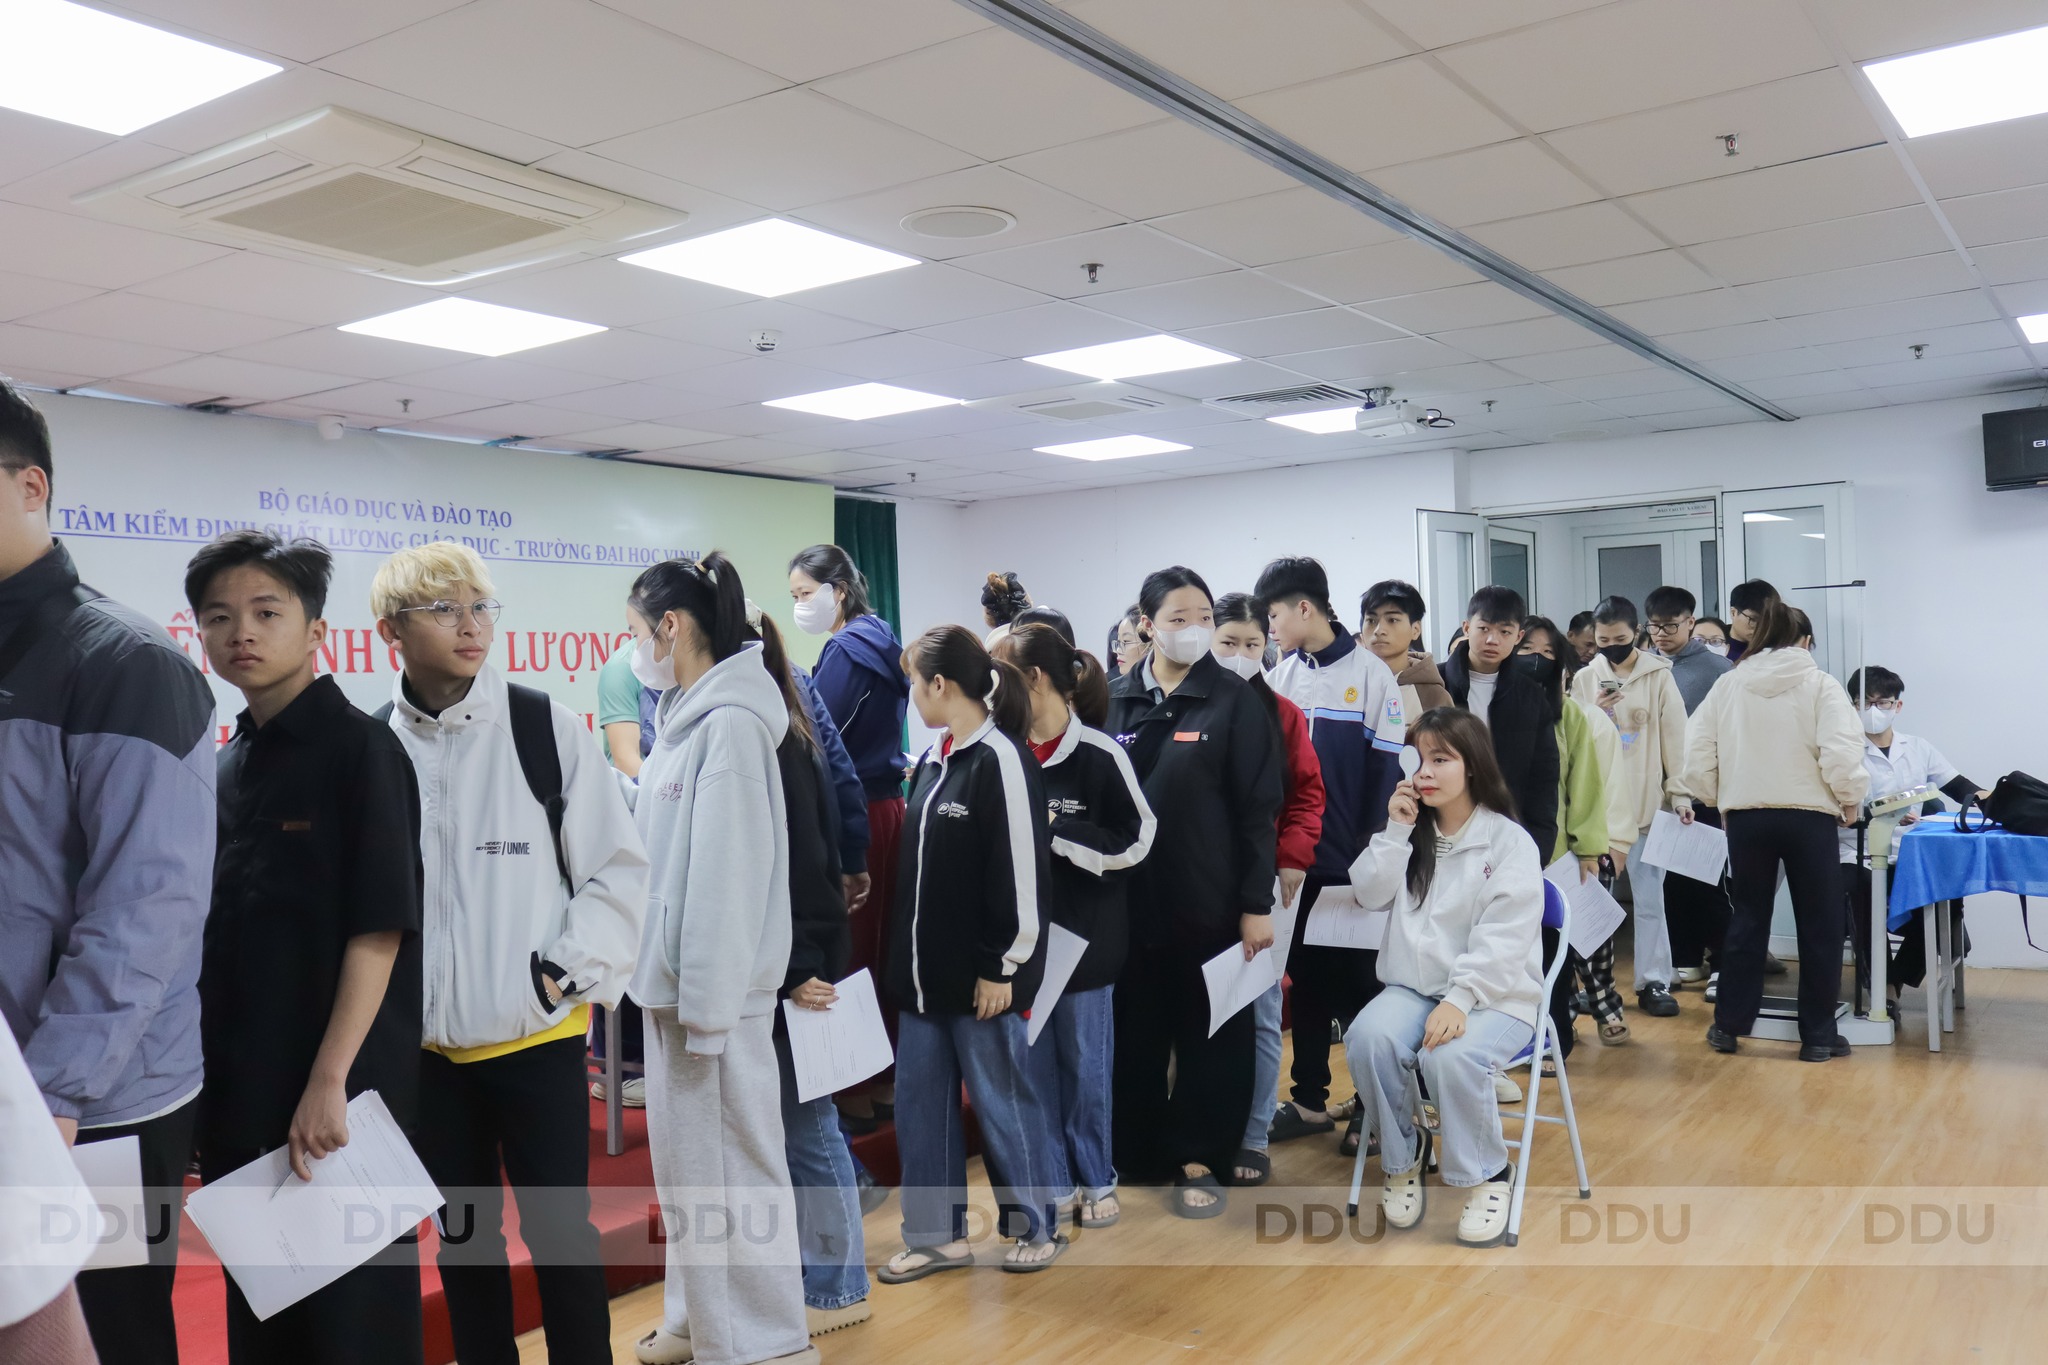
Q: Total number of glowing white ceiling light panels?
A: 9